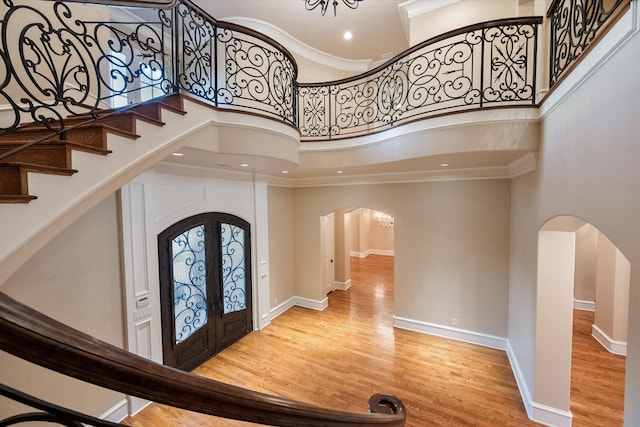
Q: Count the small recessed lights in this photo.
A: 6